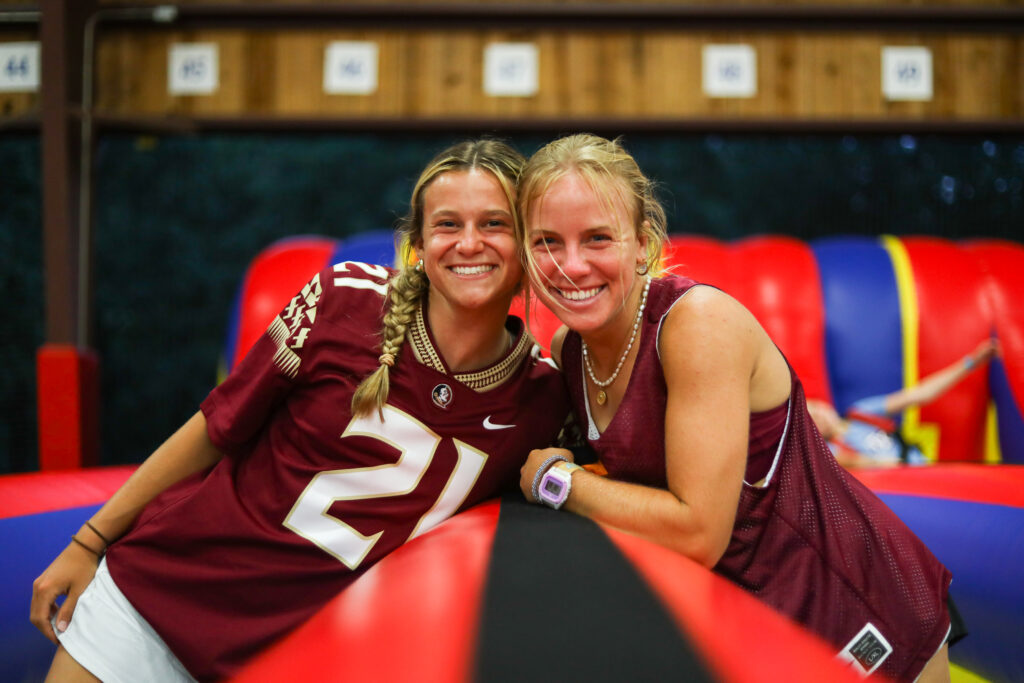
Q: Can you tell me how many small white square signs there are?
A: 6